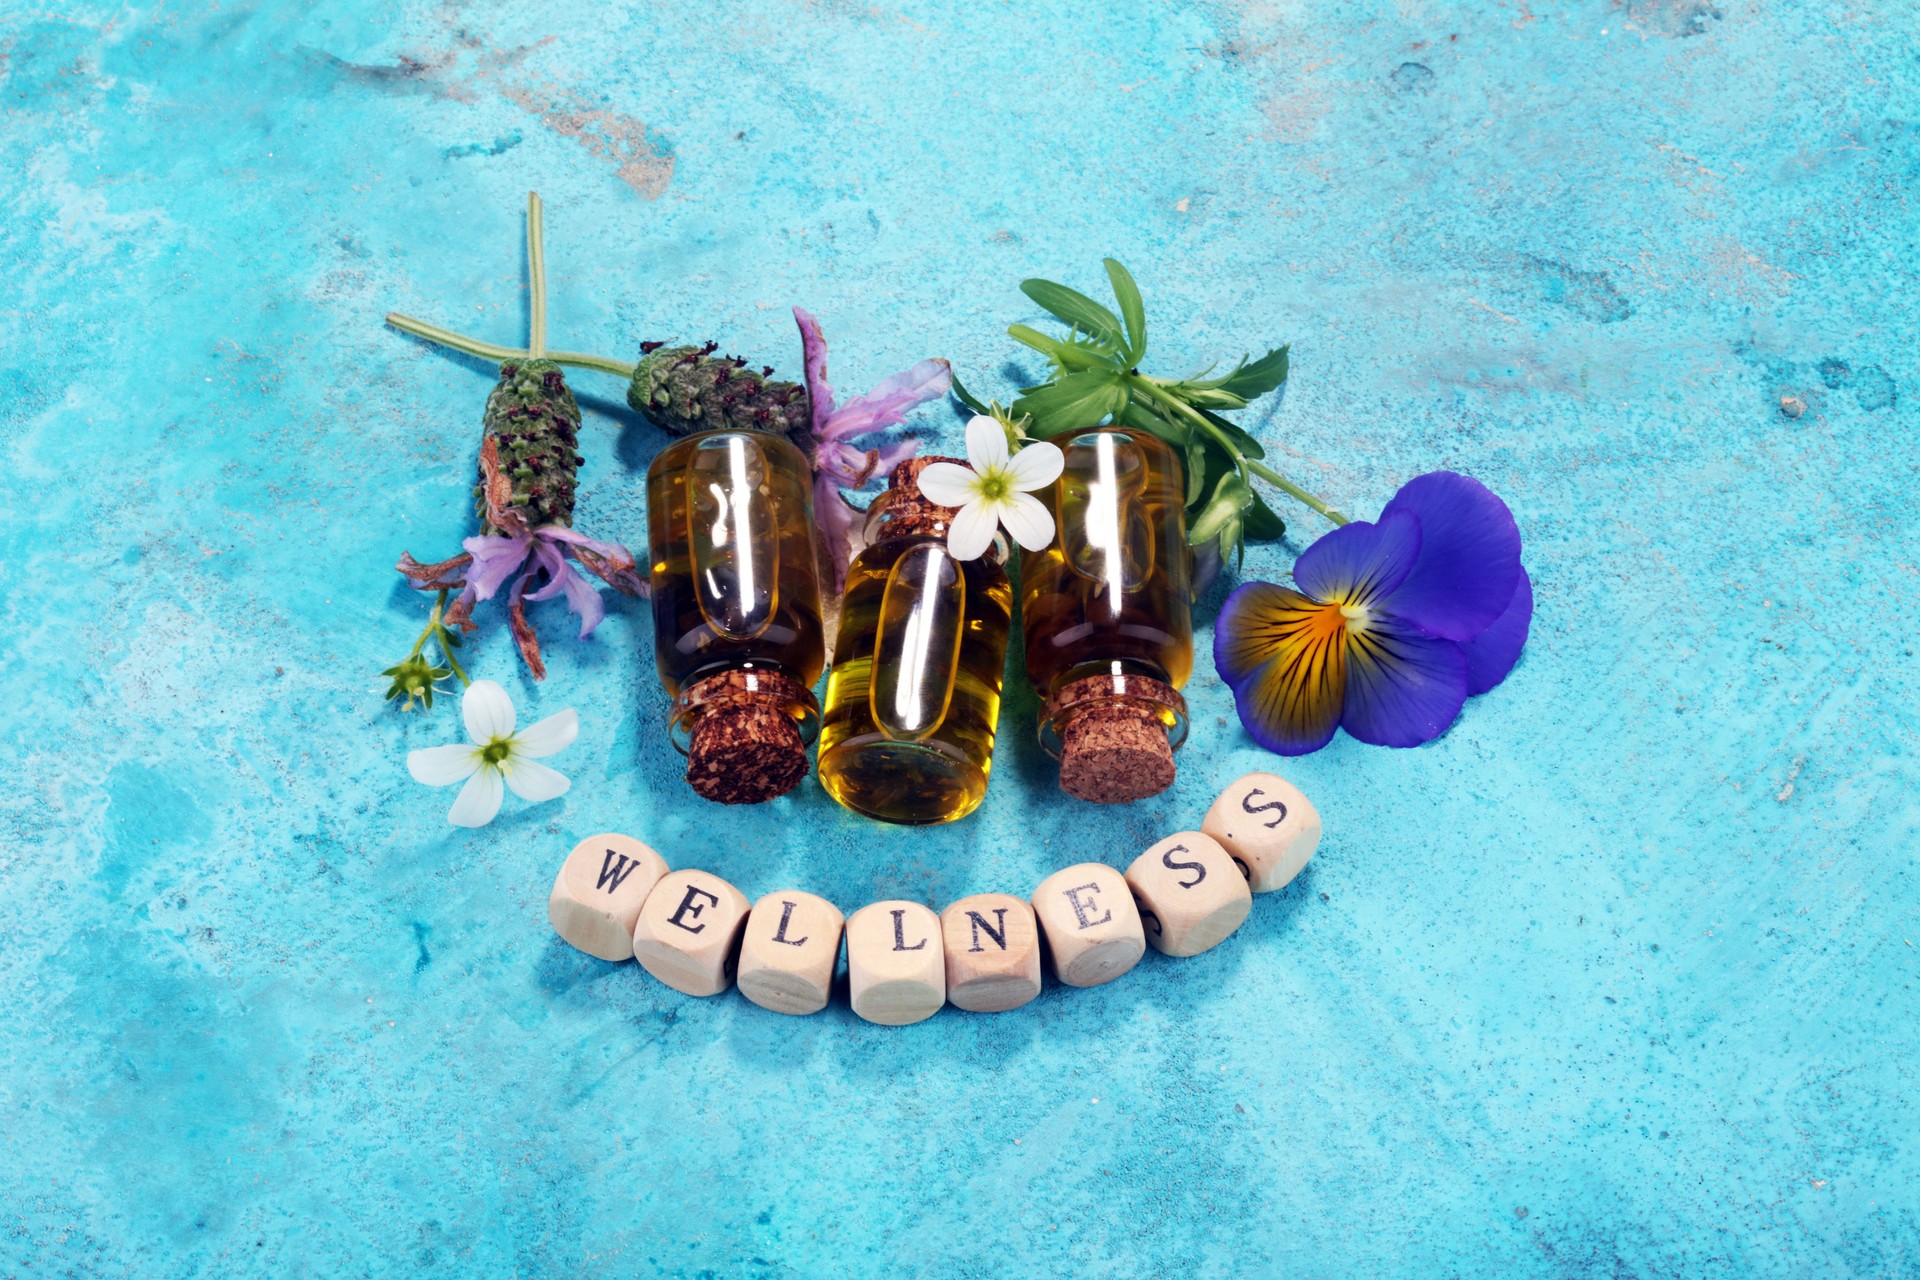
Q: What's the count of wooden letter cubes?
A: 8